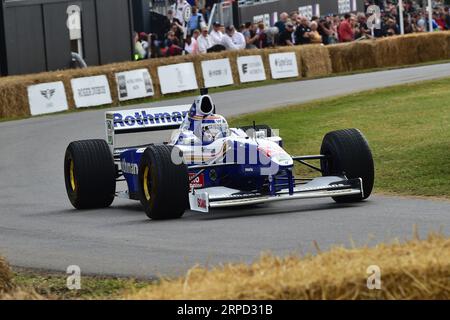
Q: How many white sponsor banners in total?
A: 7